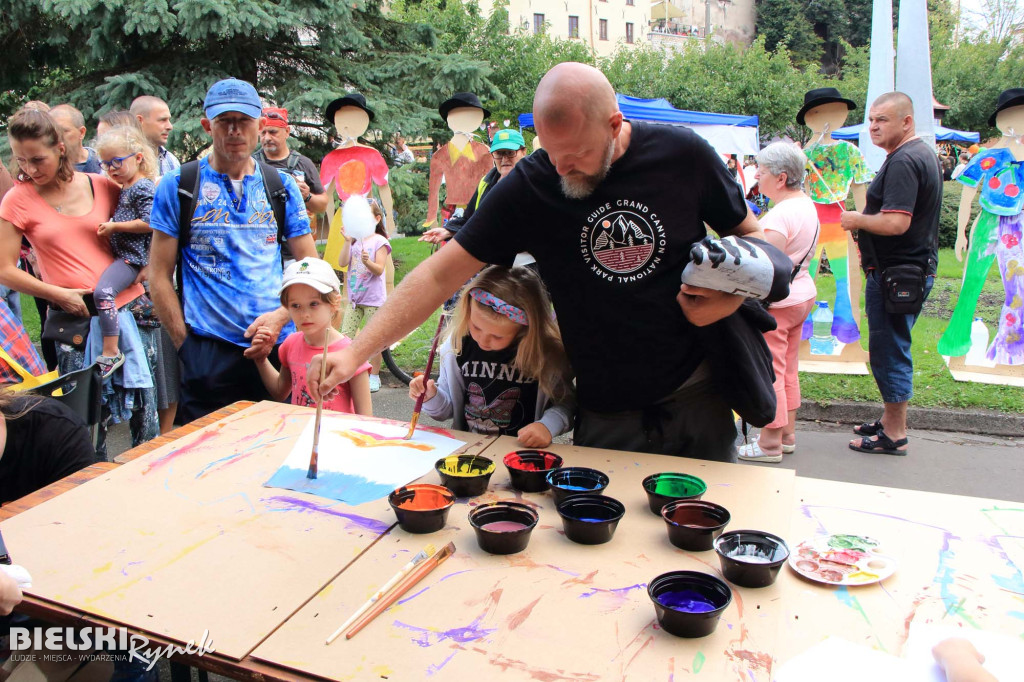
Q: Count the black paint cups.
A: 10